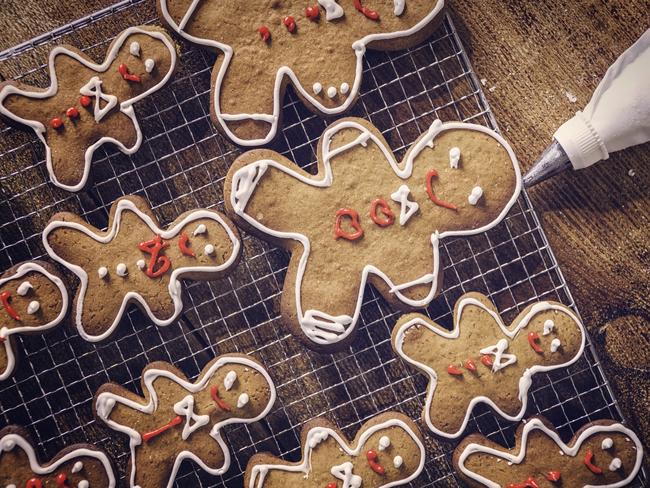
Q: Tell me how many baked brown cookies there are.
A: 10